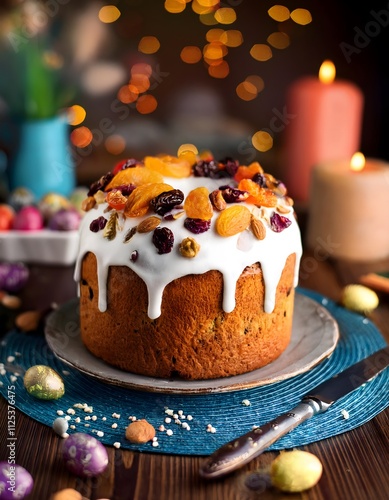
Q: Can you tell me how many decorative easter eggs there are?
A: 12